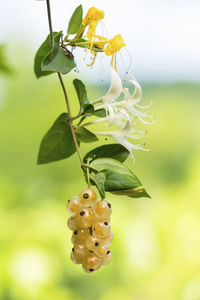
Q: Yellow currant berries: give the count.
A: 15